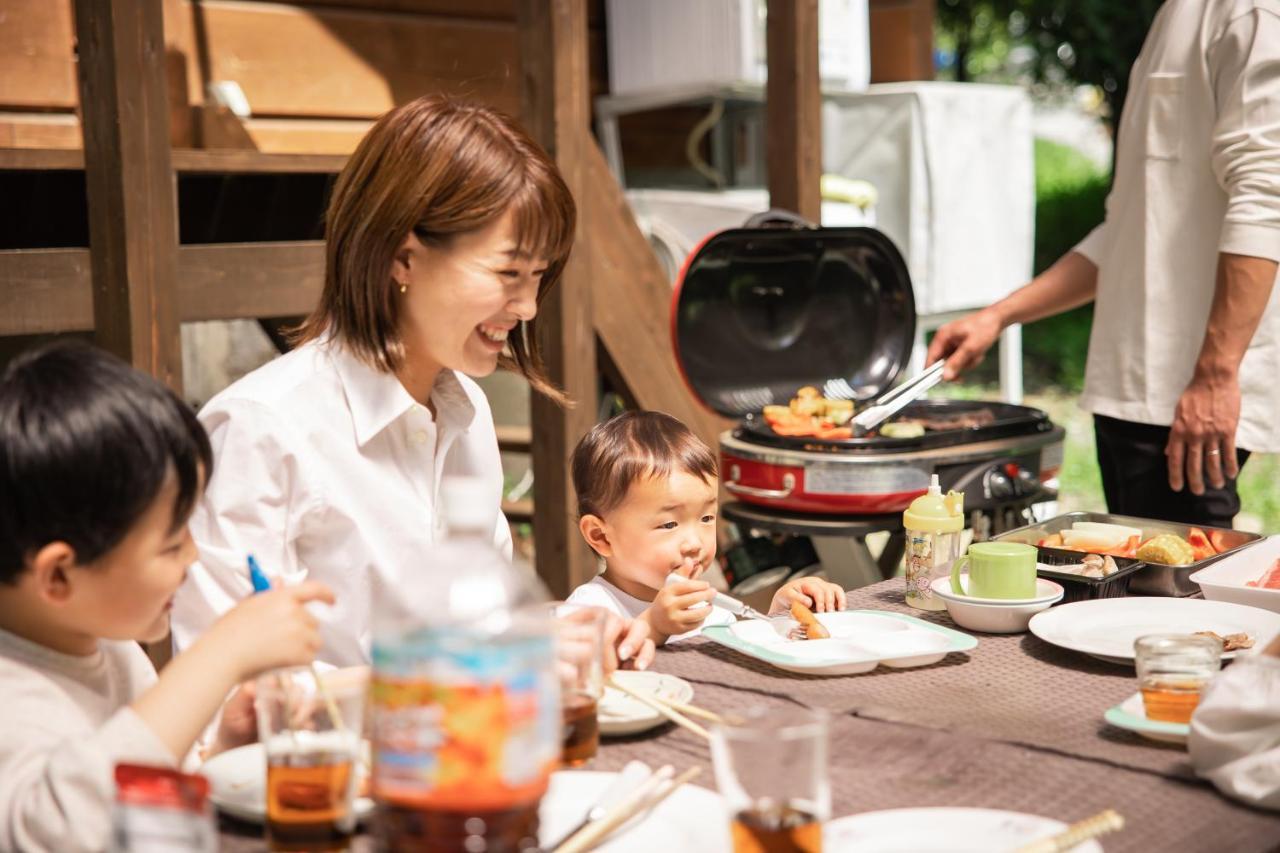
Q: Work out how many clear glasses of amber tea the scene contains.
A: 4